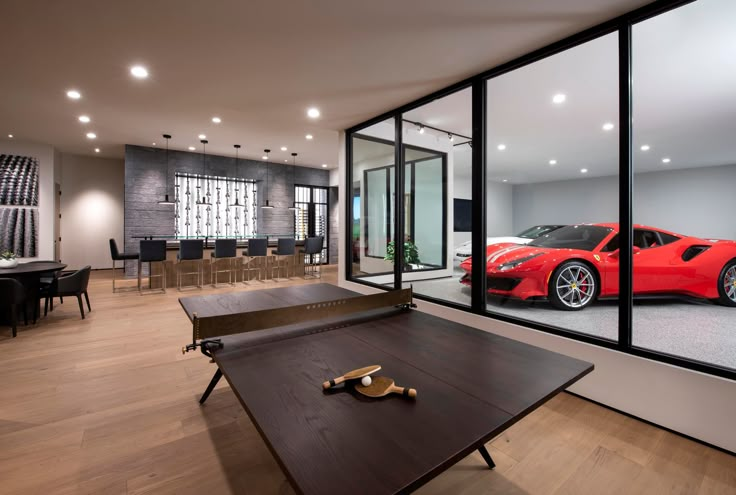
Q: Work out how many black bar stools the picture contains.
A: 7